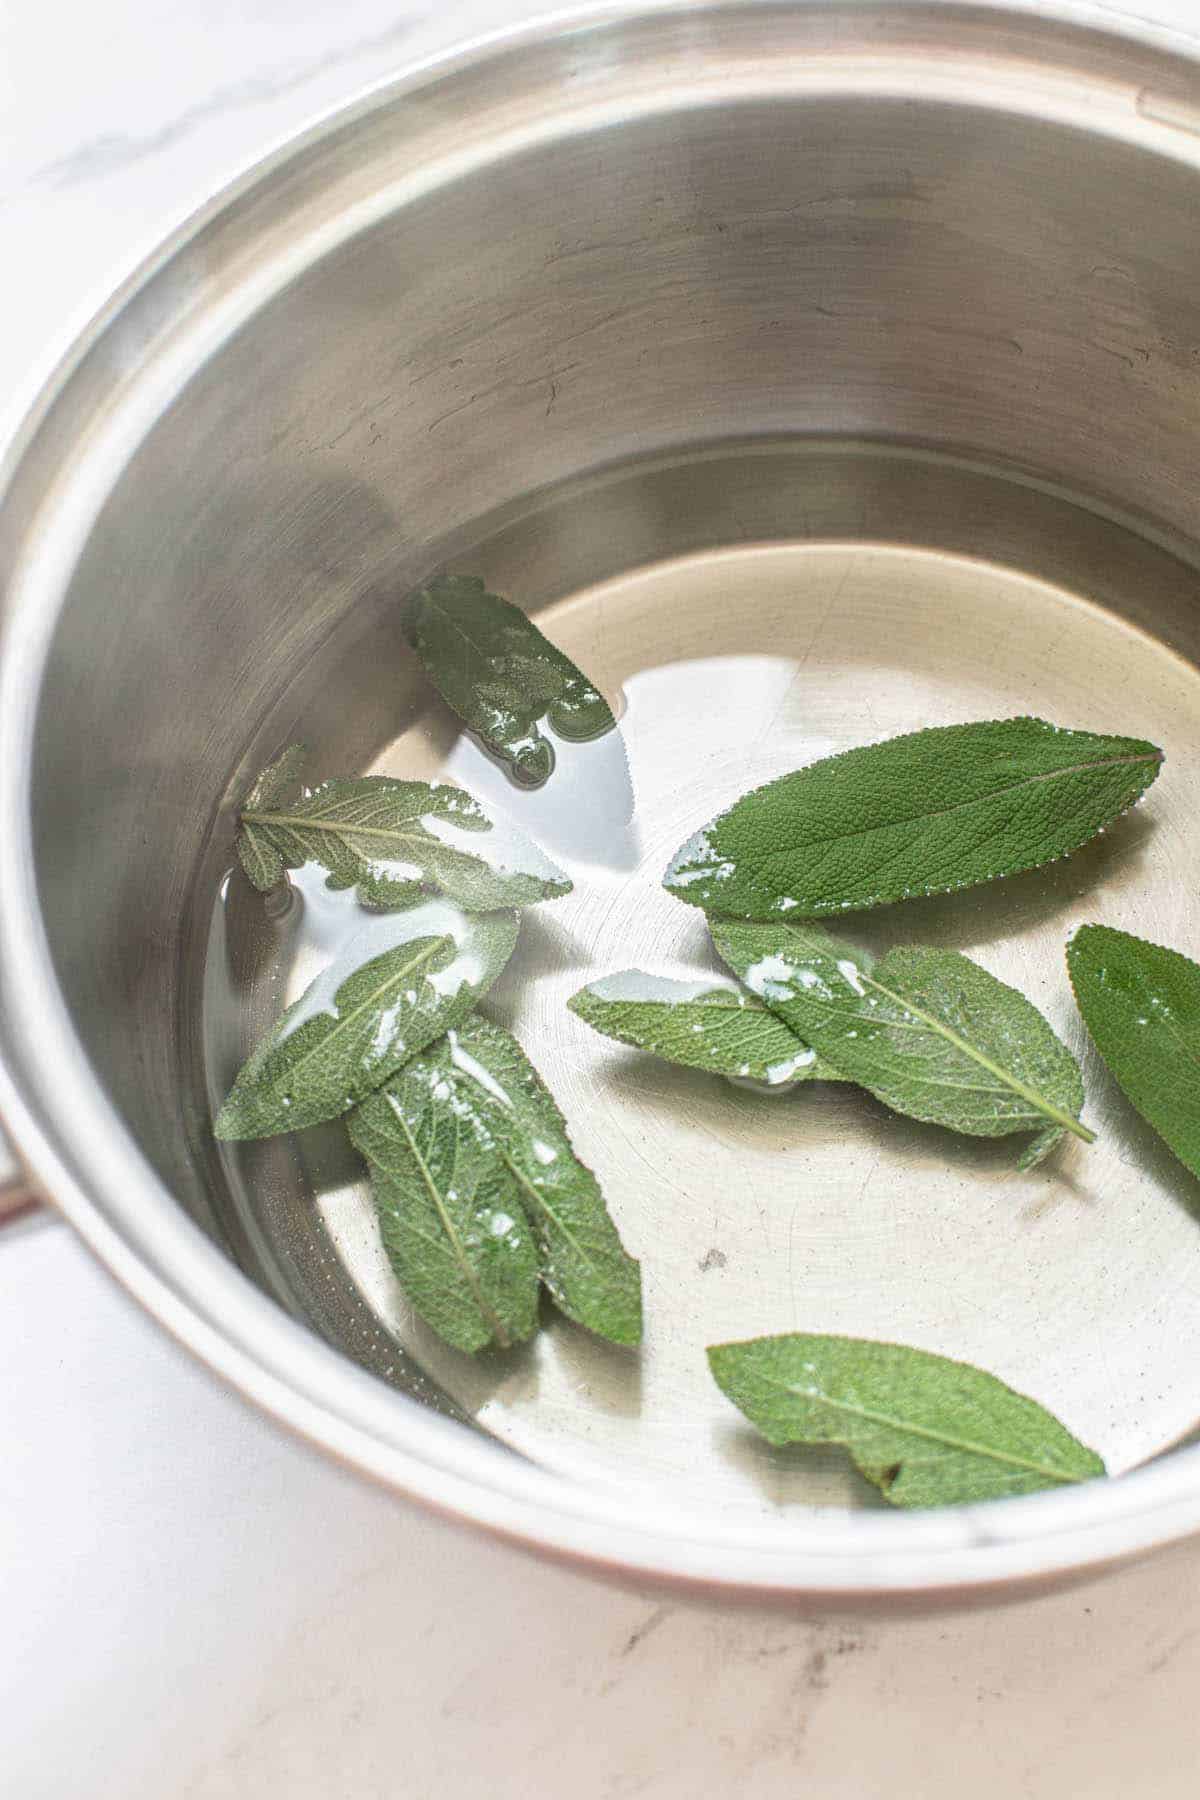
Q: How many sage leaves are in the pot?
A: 10